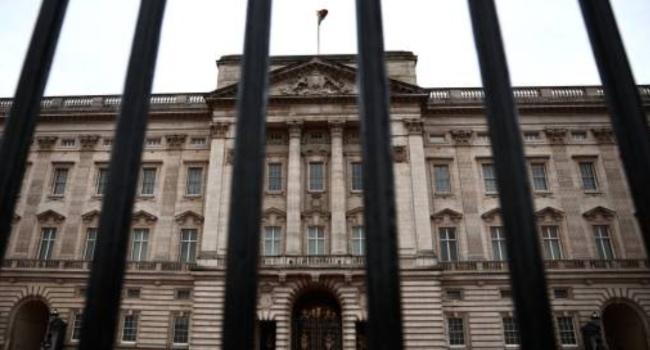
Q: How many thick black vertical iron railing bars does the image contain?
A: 6